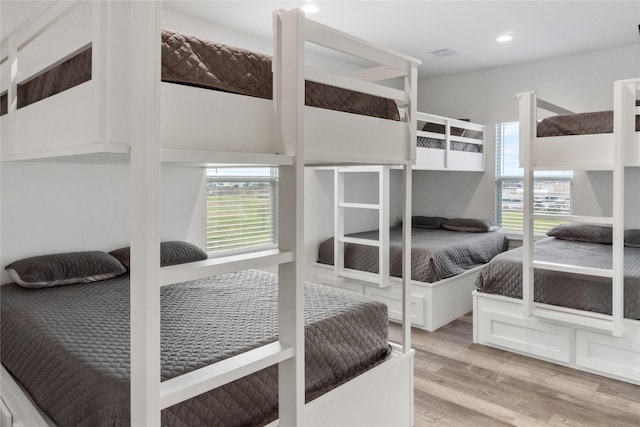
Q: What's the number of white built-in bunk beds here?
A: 3